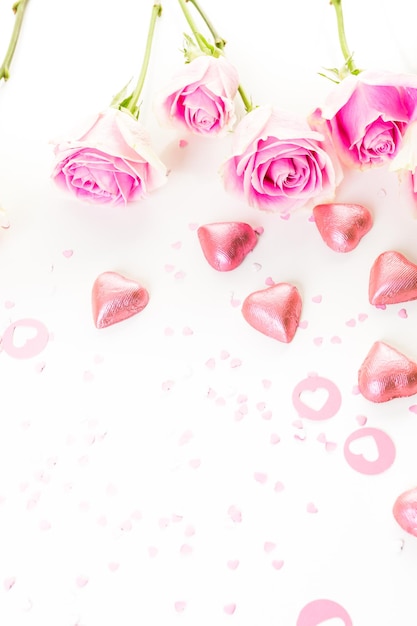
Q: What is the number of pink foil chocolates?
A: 7